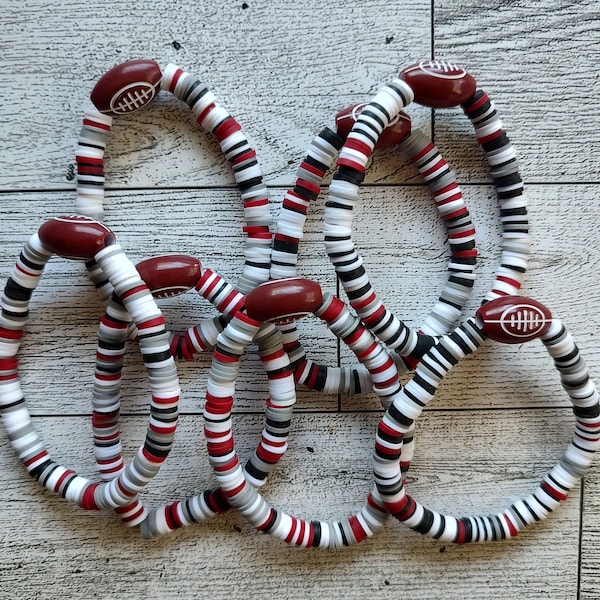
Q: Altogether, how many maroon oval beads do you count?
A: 7